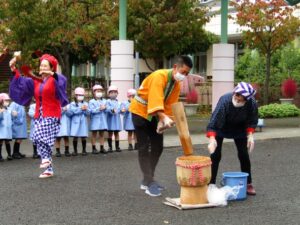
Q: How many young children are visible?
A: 8